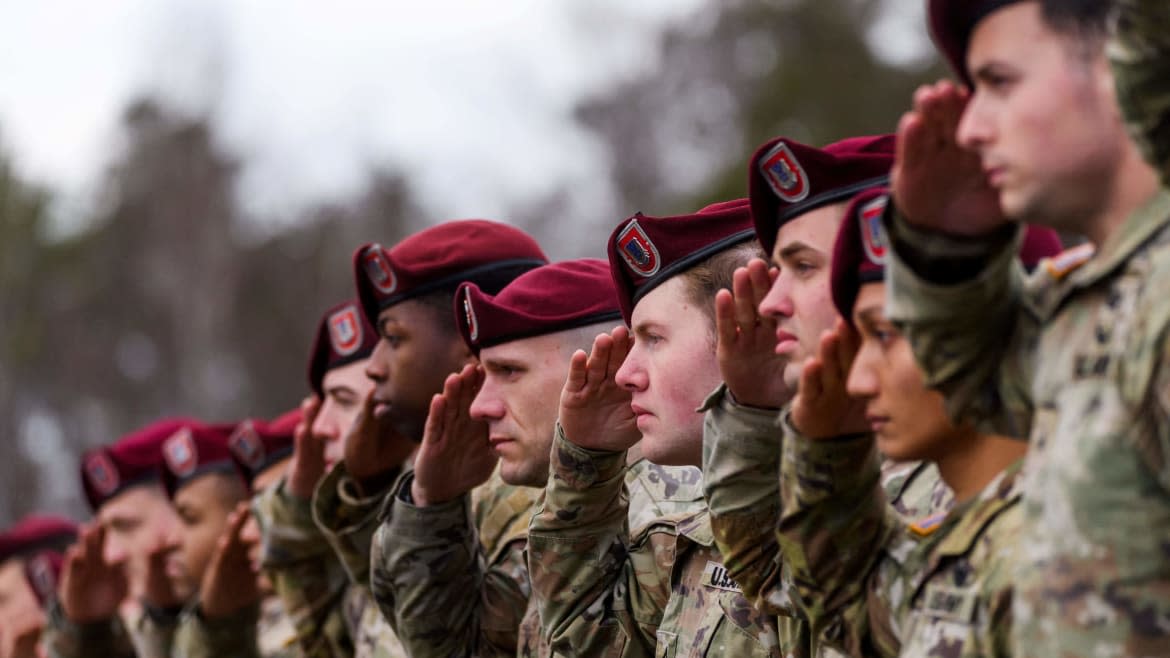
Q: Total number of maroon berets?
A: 12